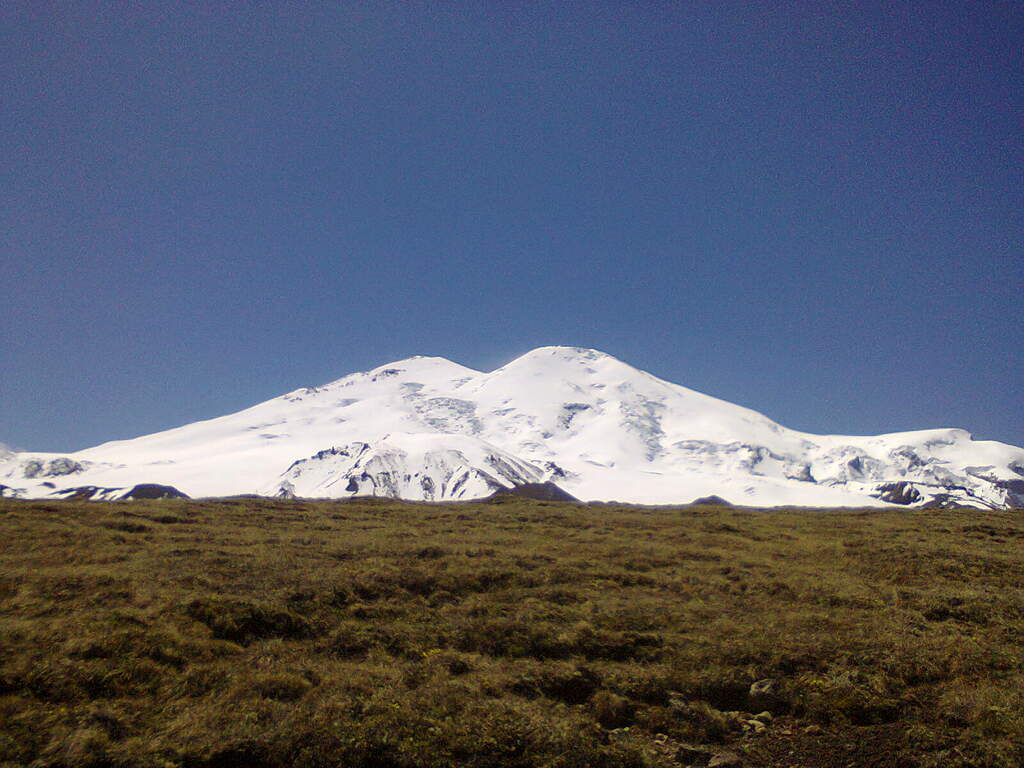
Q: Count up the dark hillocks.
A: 3